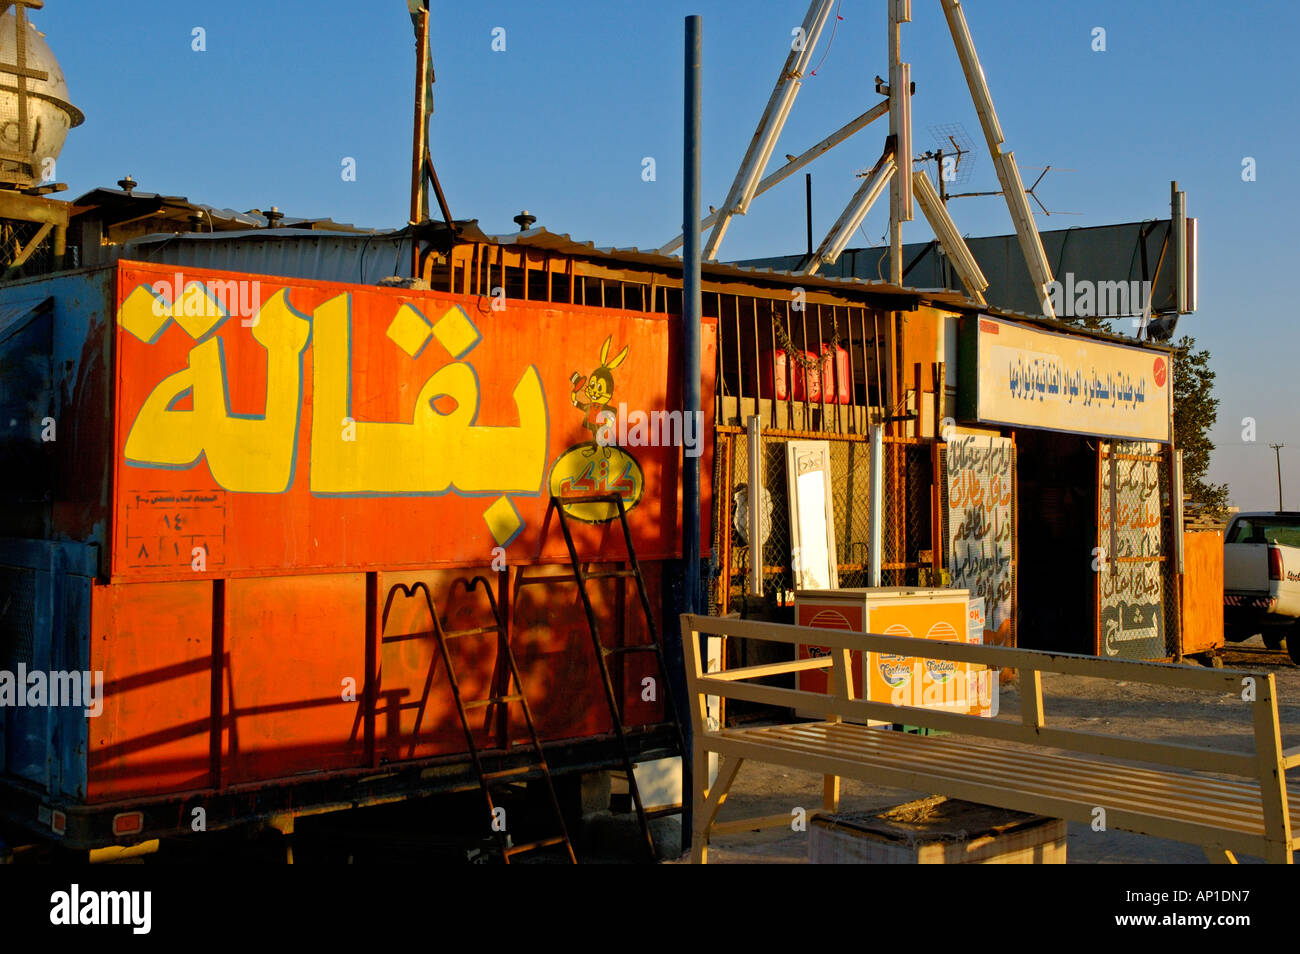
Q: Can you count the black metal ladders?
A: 2